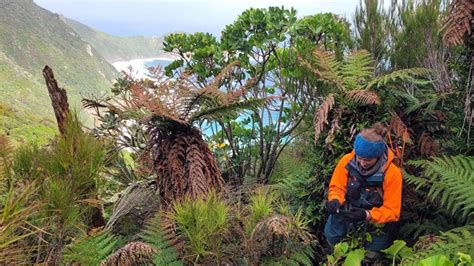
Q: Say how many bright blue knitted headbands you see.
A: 1